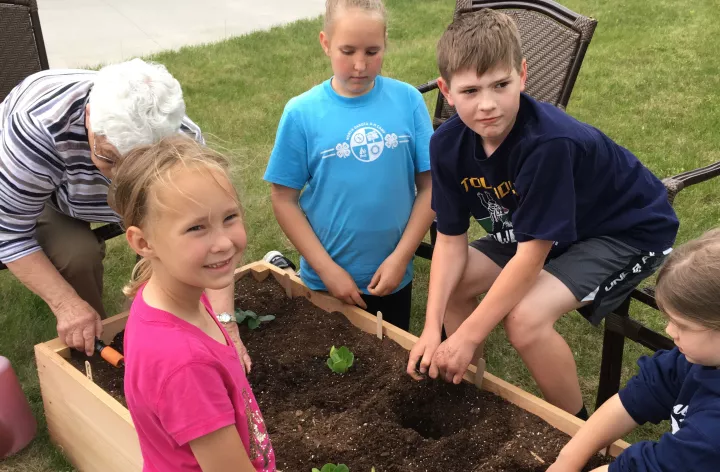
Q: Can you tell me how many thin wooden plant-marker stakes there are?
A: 4